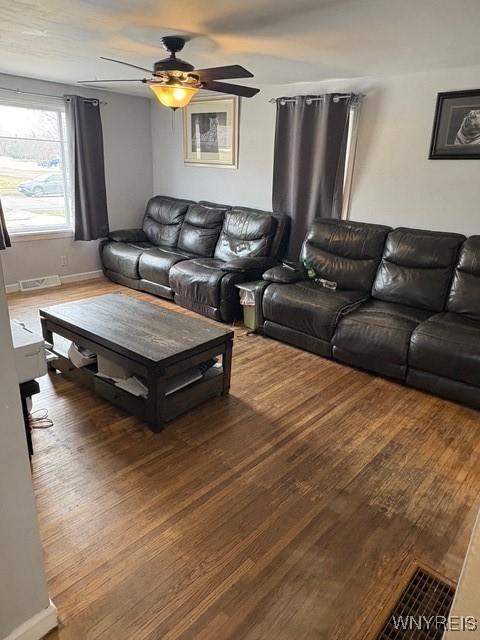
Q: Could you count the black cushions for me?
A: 12